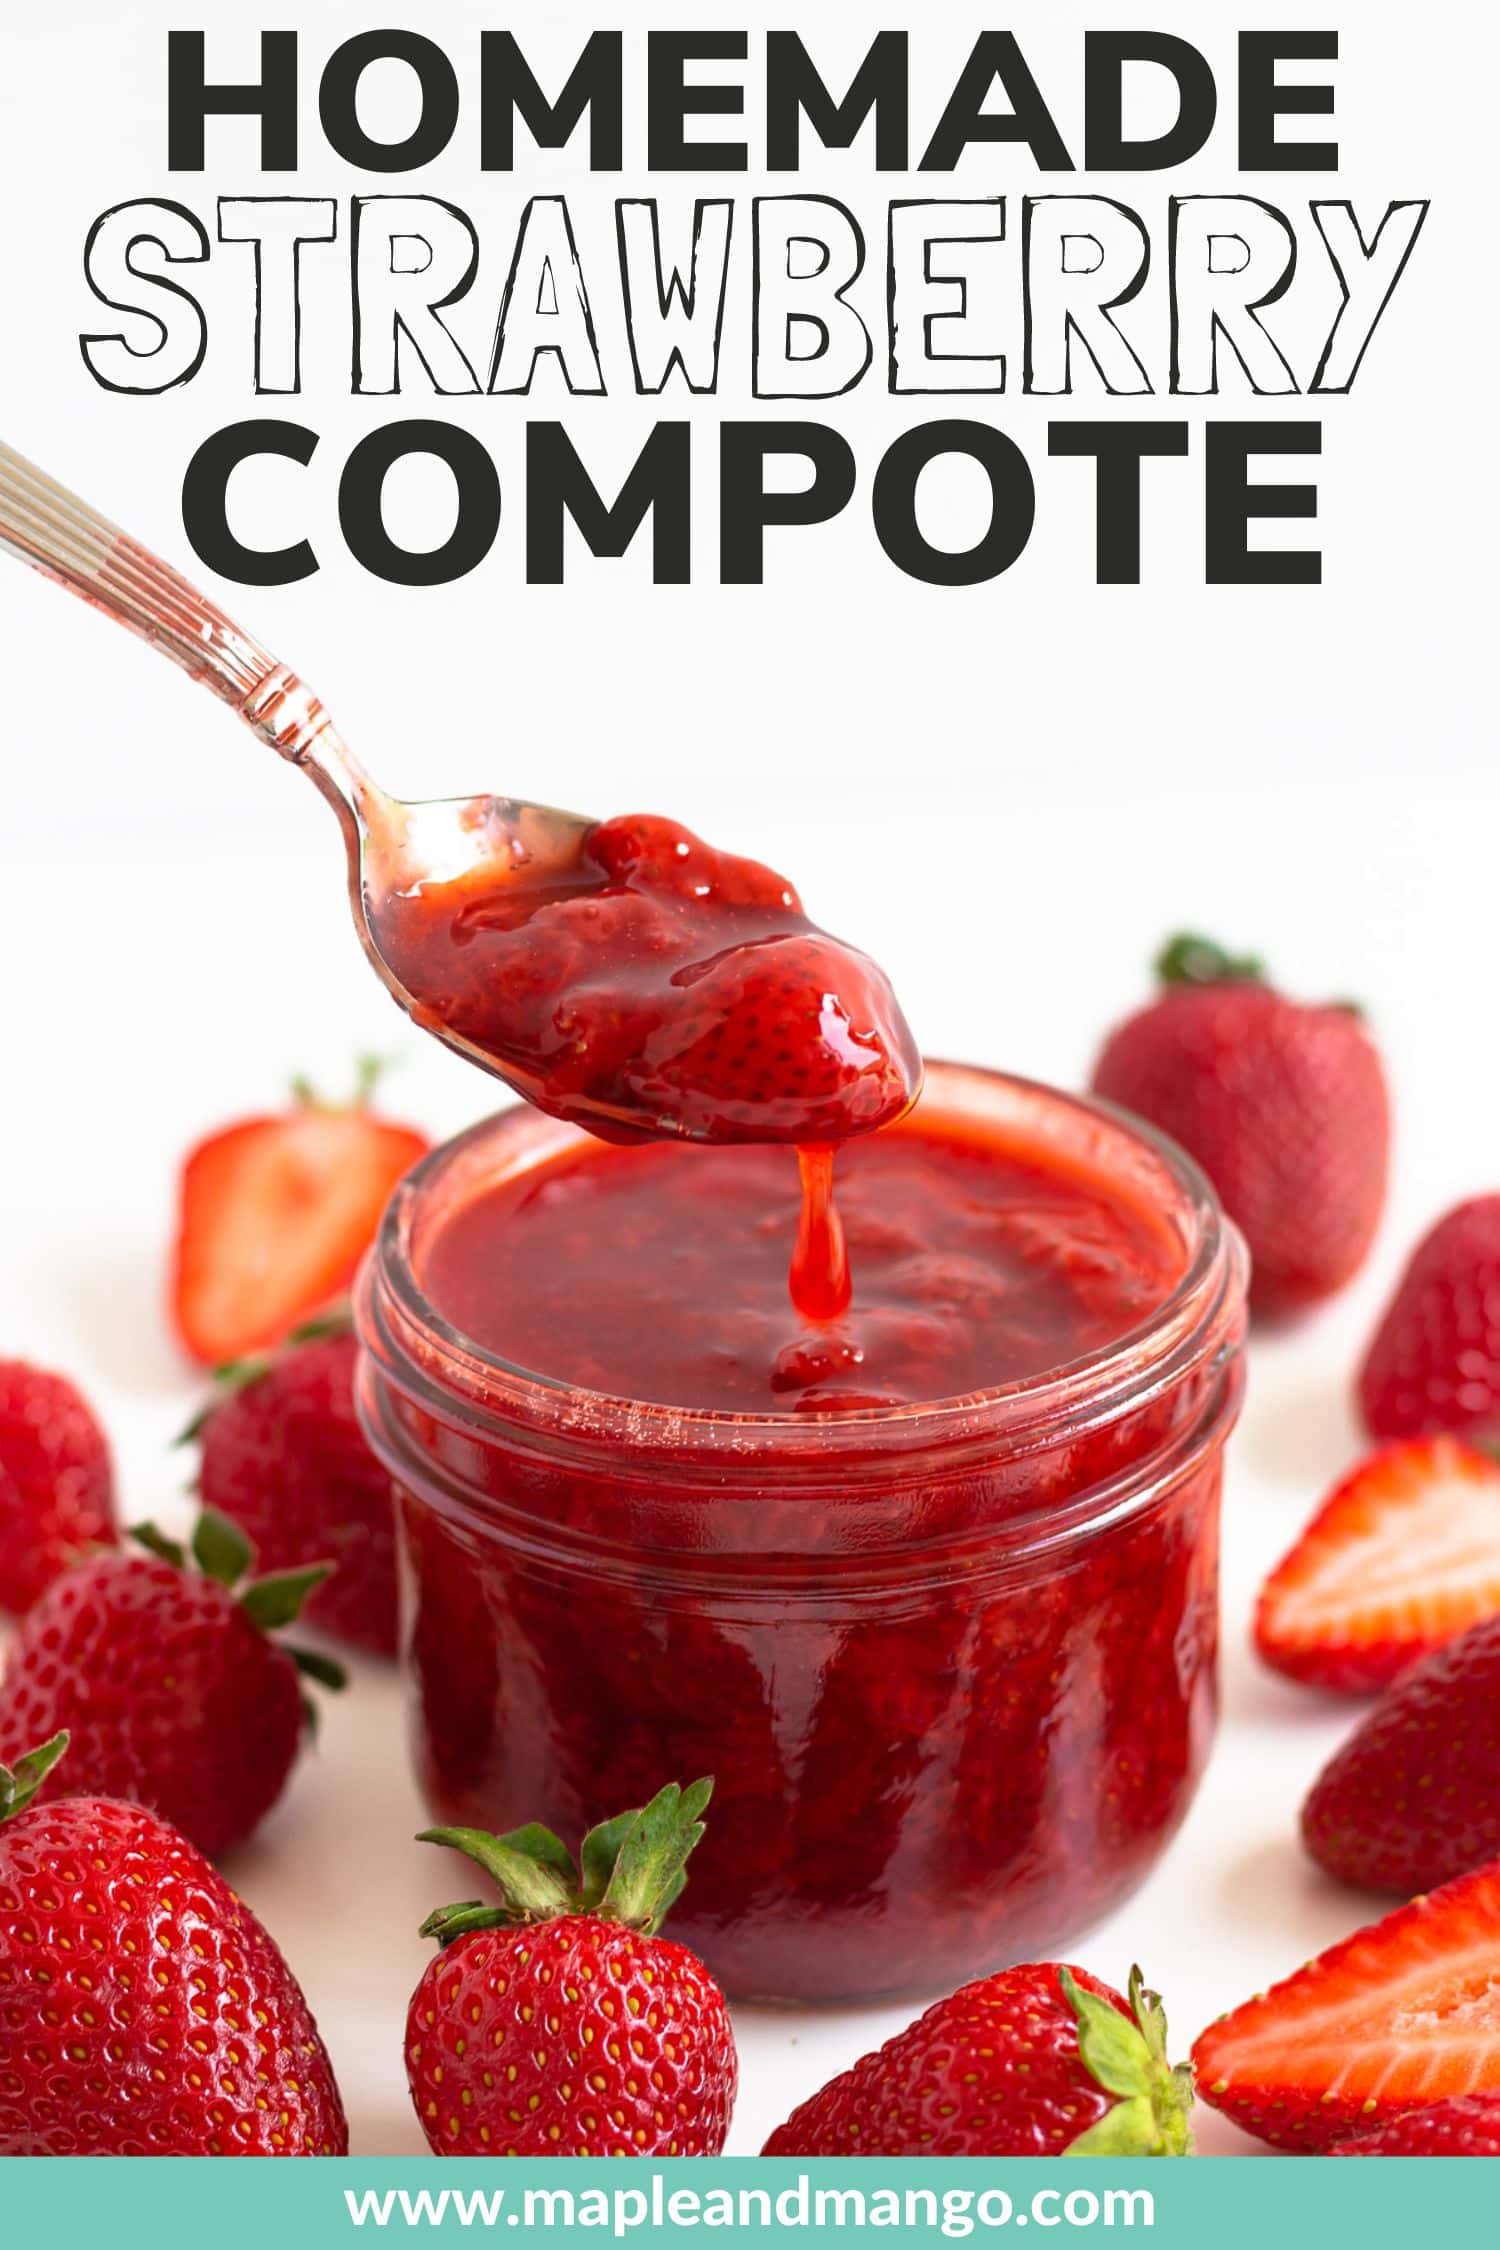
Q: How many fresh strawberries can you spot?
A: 13